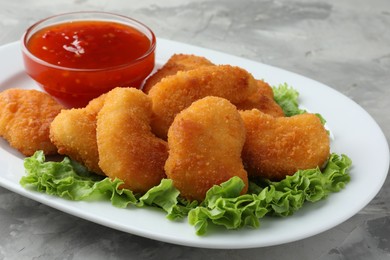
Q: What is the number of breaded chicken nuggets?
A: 8